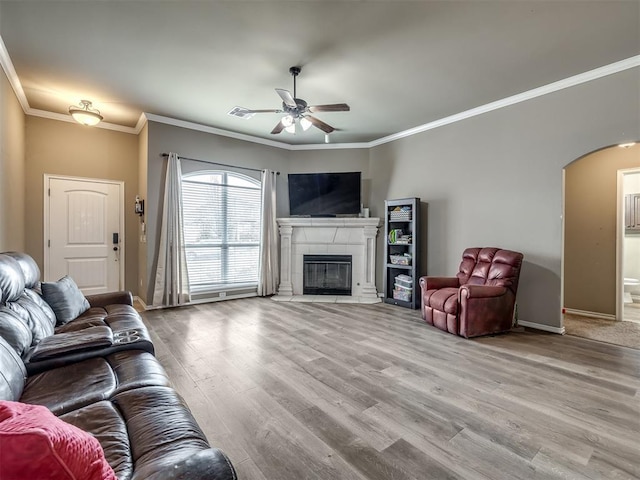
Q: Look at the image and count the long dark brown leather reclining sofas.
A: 1